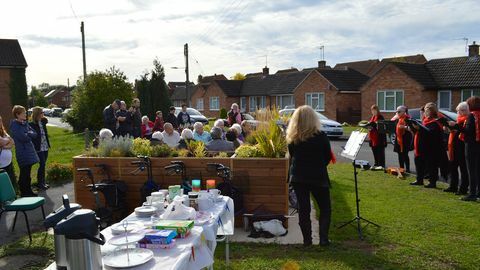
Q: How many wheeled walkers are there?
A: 4